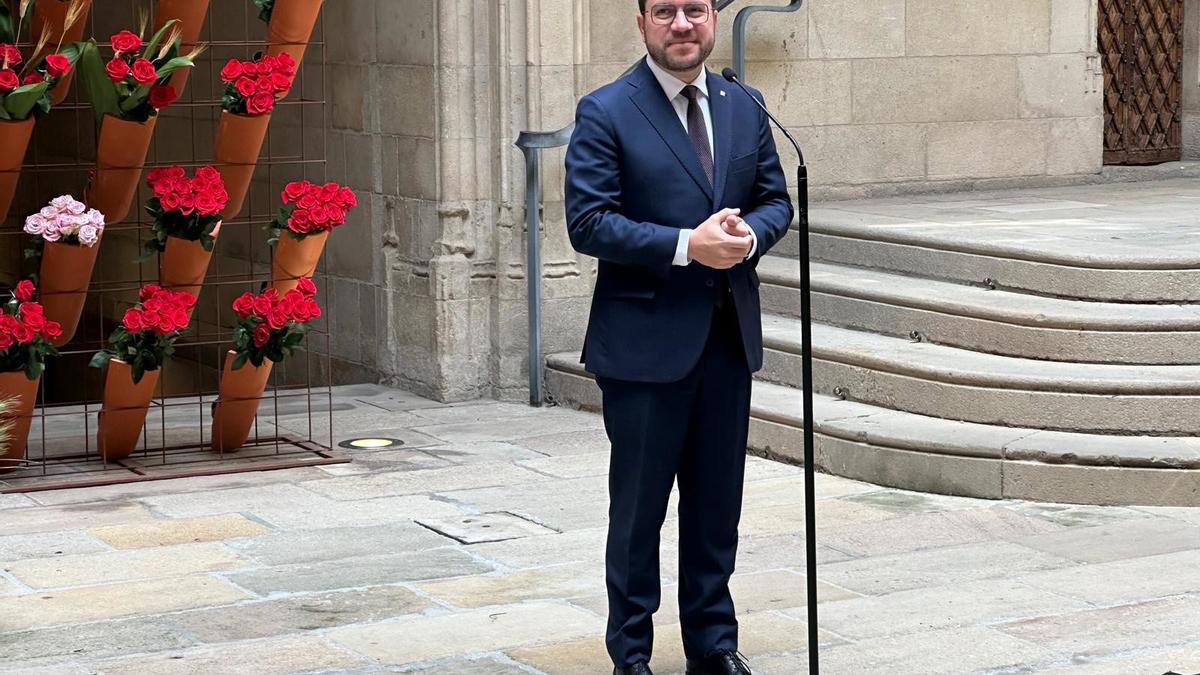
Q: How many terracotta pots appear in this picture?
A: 12